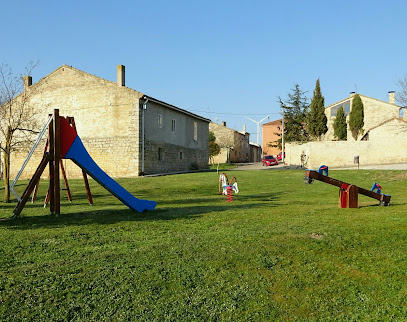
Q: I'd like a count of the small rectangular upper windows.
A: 3